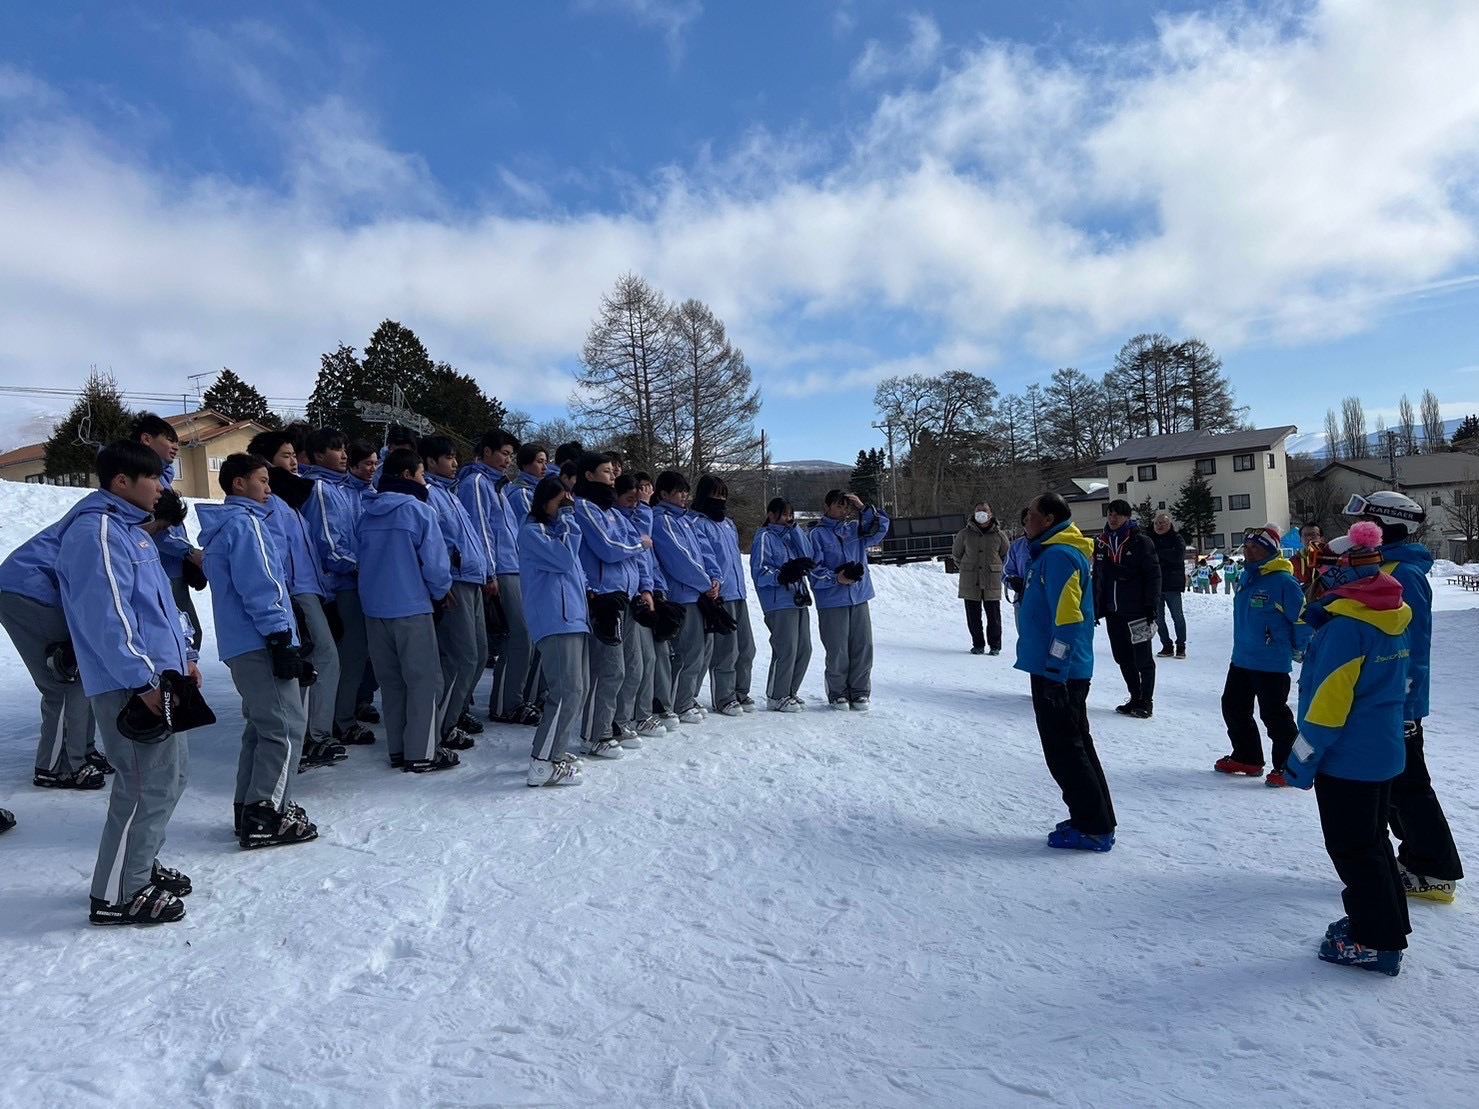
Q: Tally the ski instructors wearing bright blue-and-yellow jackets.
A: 4